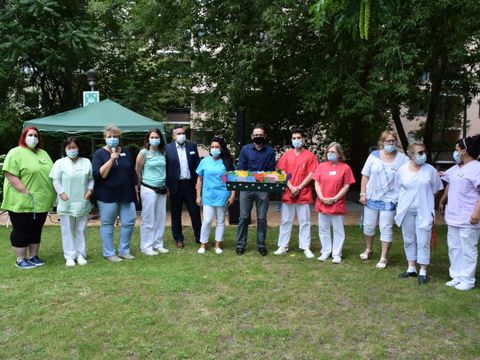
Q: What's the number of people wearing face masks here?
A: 12